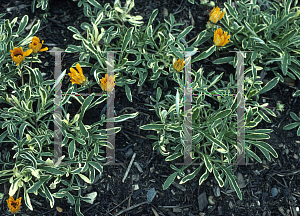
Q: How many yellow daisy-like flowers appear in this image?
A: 8